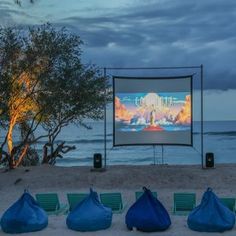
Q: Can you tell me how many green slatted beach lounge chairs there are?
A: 6